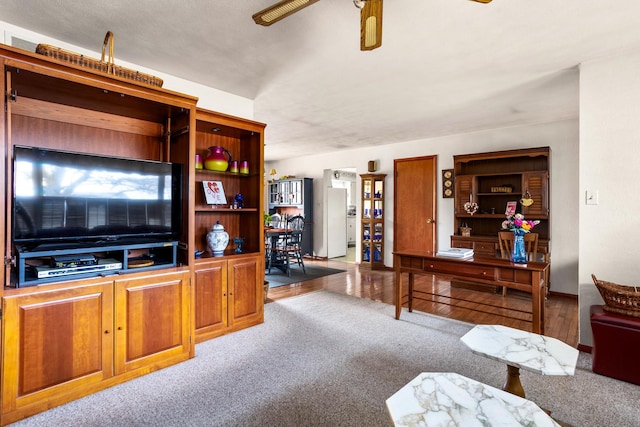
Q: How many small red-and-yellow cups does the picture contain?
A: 3